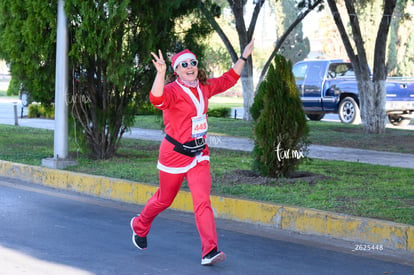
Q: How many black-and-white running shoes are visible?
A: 2